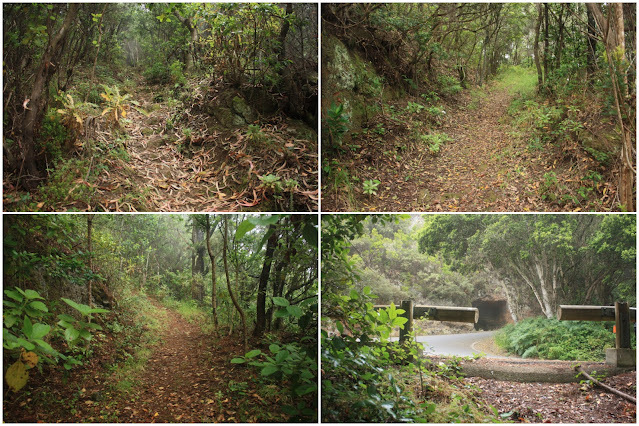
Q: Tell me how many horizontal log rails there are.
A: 2